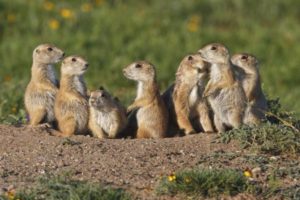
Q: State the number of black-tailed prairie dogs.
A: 7